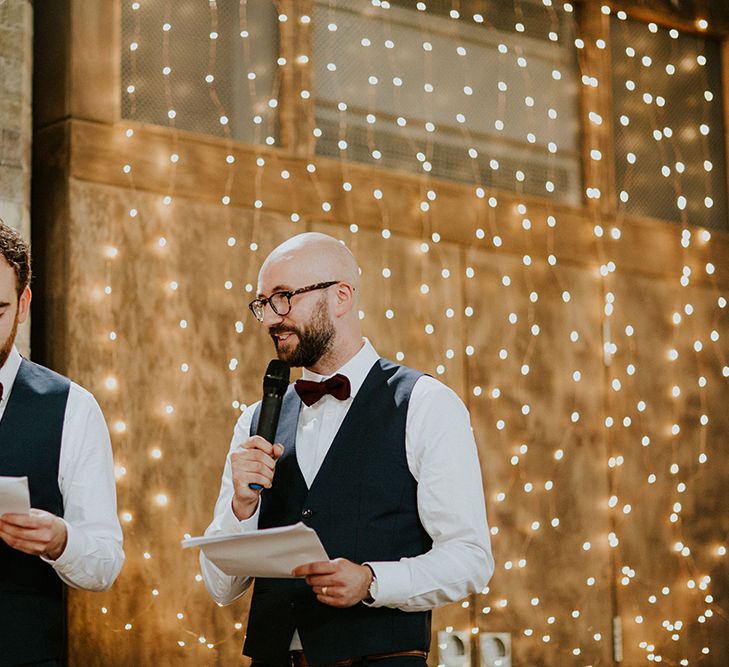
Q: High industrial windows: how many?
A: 3